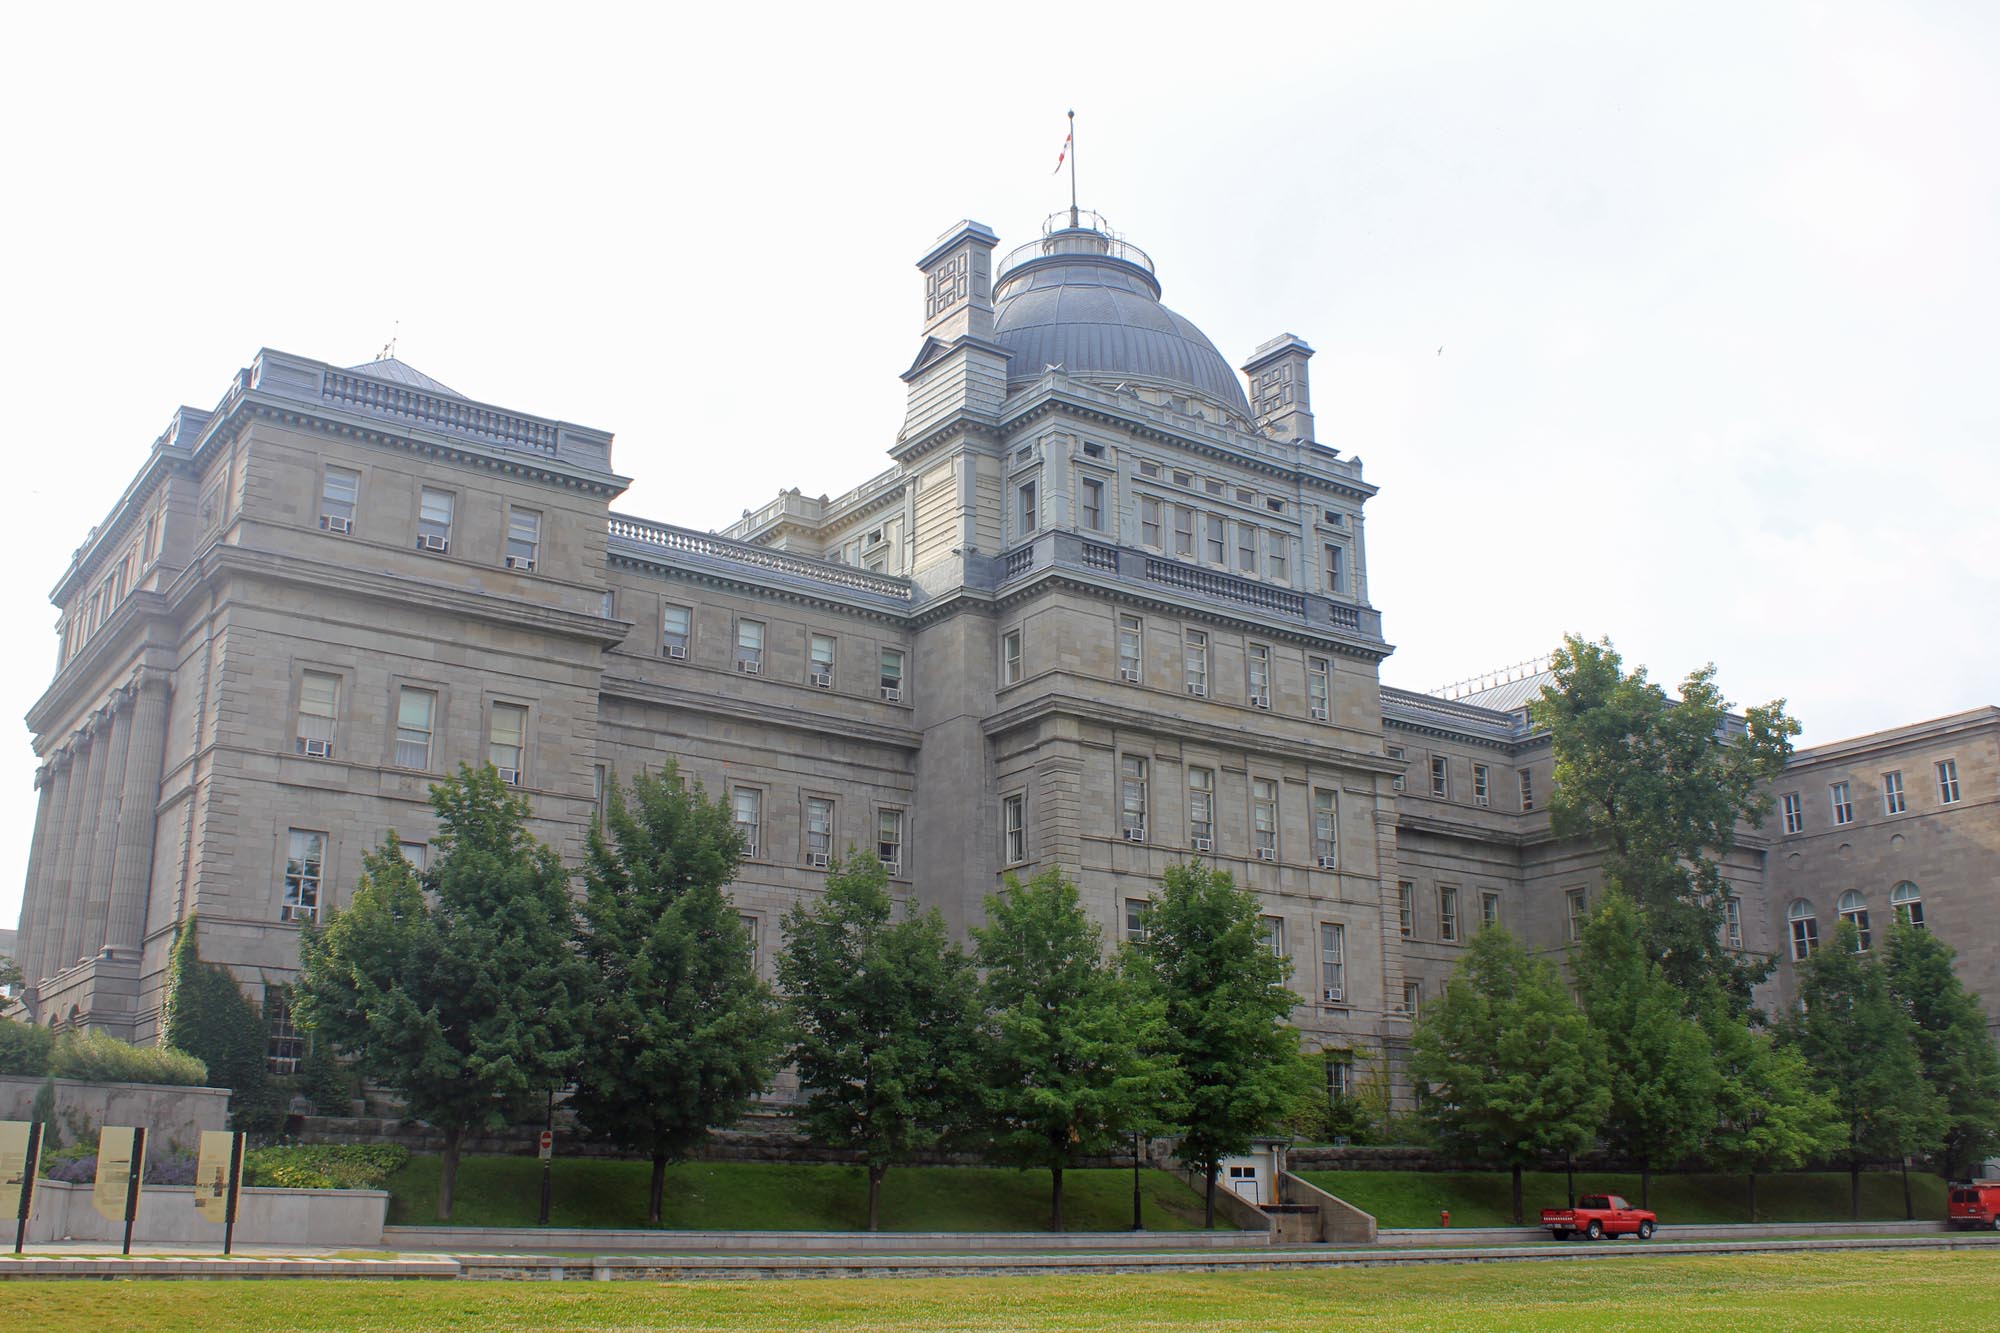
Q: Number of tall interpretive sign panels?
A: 3